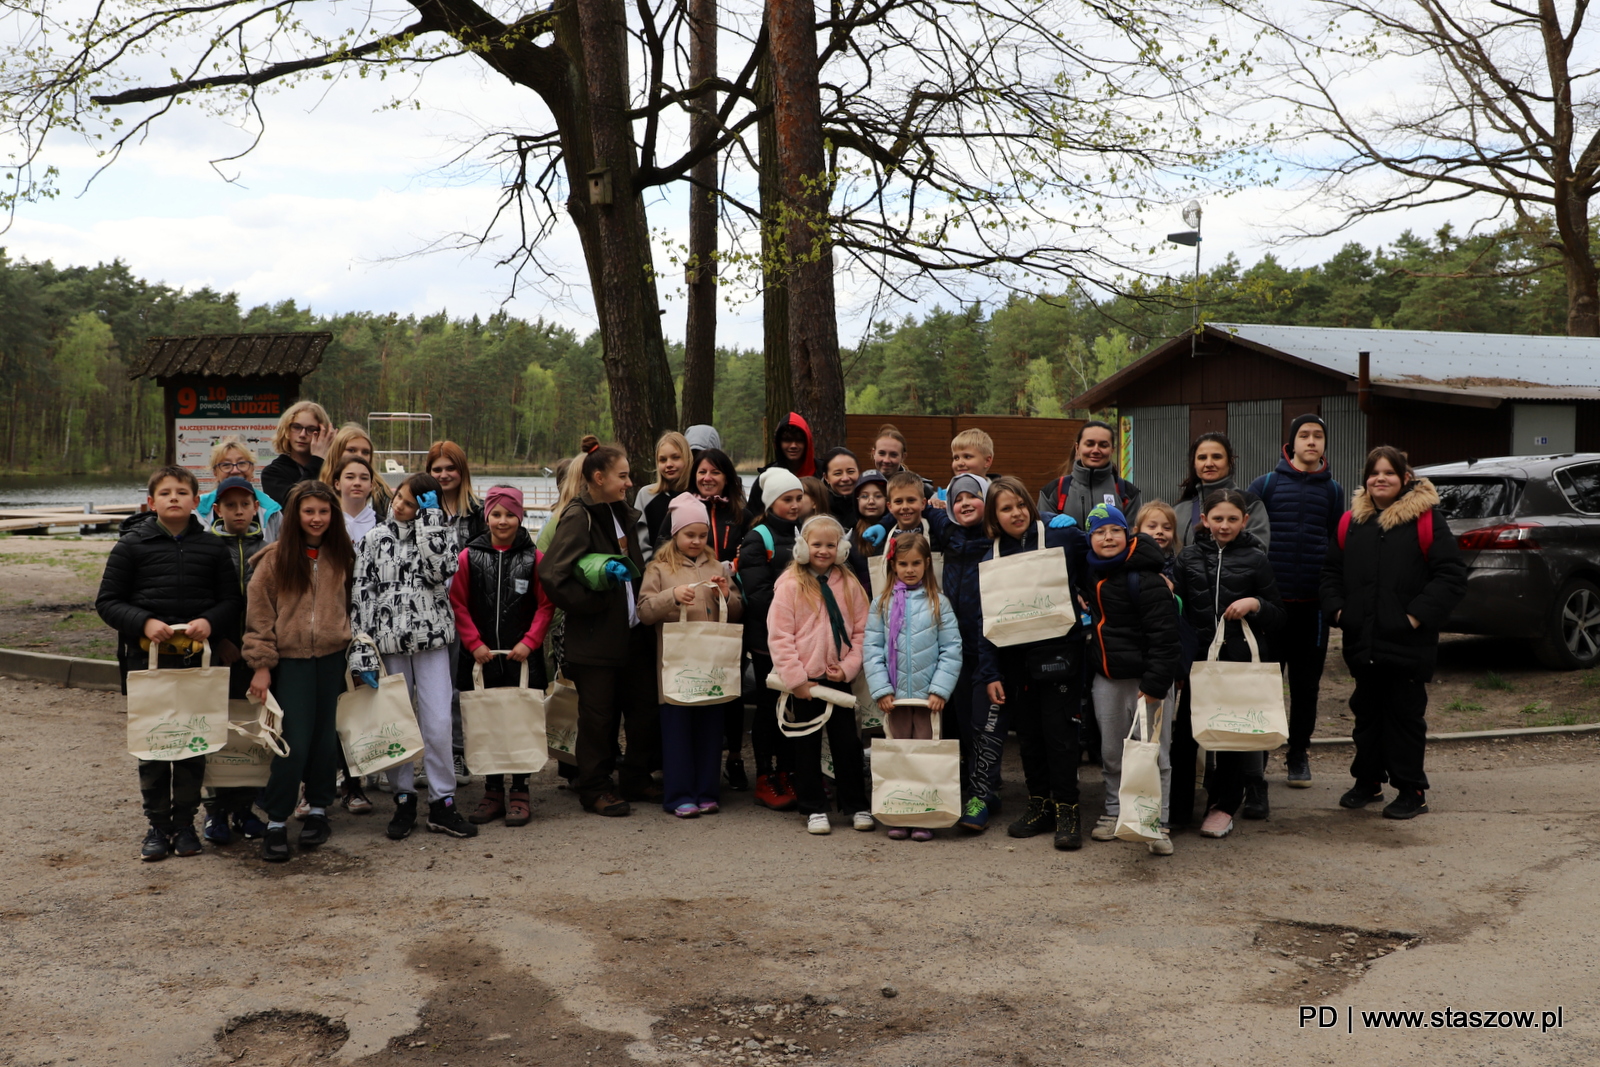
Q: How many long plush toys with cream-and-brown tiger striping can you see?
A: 0